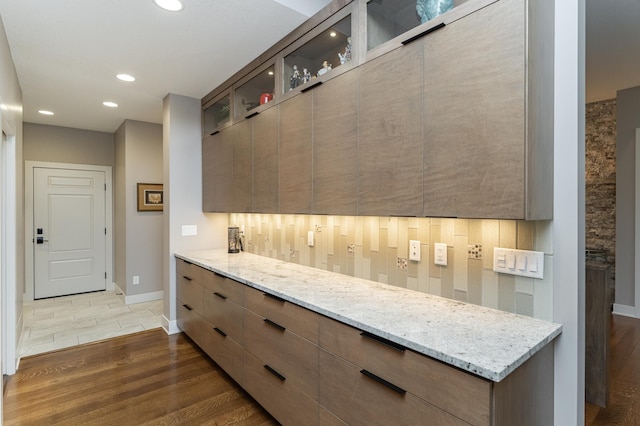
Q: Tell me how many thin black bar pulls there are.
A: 15